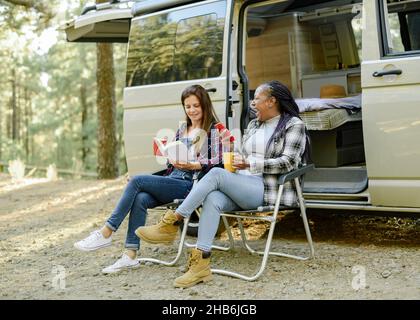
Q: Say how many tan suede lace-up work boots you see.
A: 2